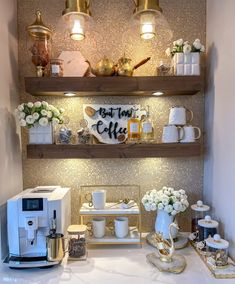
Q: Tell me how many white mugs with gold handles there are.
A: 6